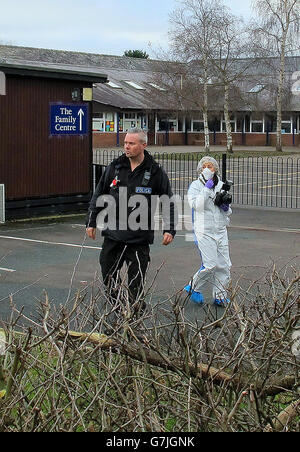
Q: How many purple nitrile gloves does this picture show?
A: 2